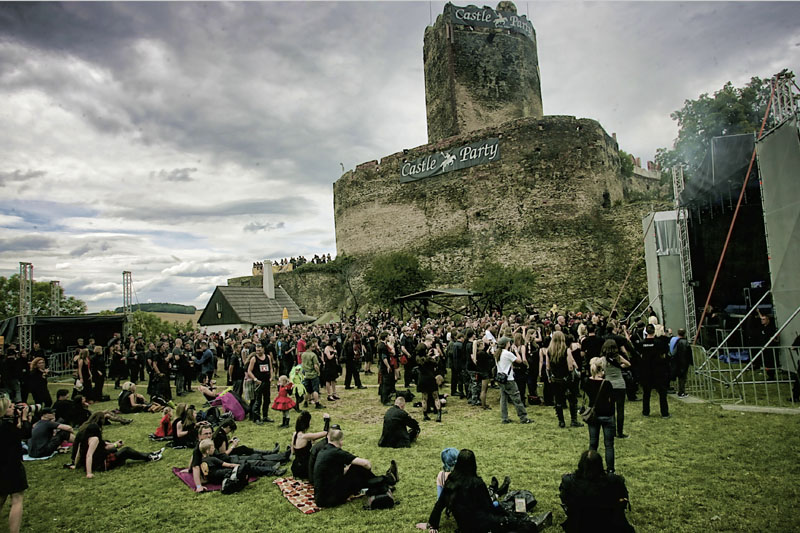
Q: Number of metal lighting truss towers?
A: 5